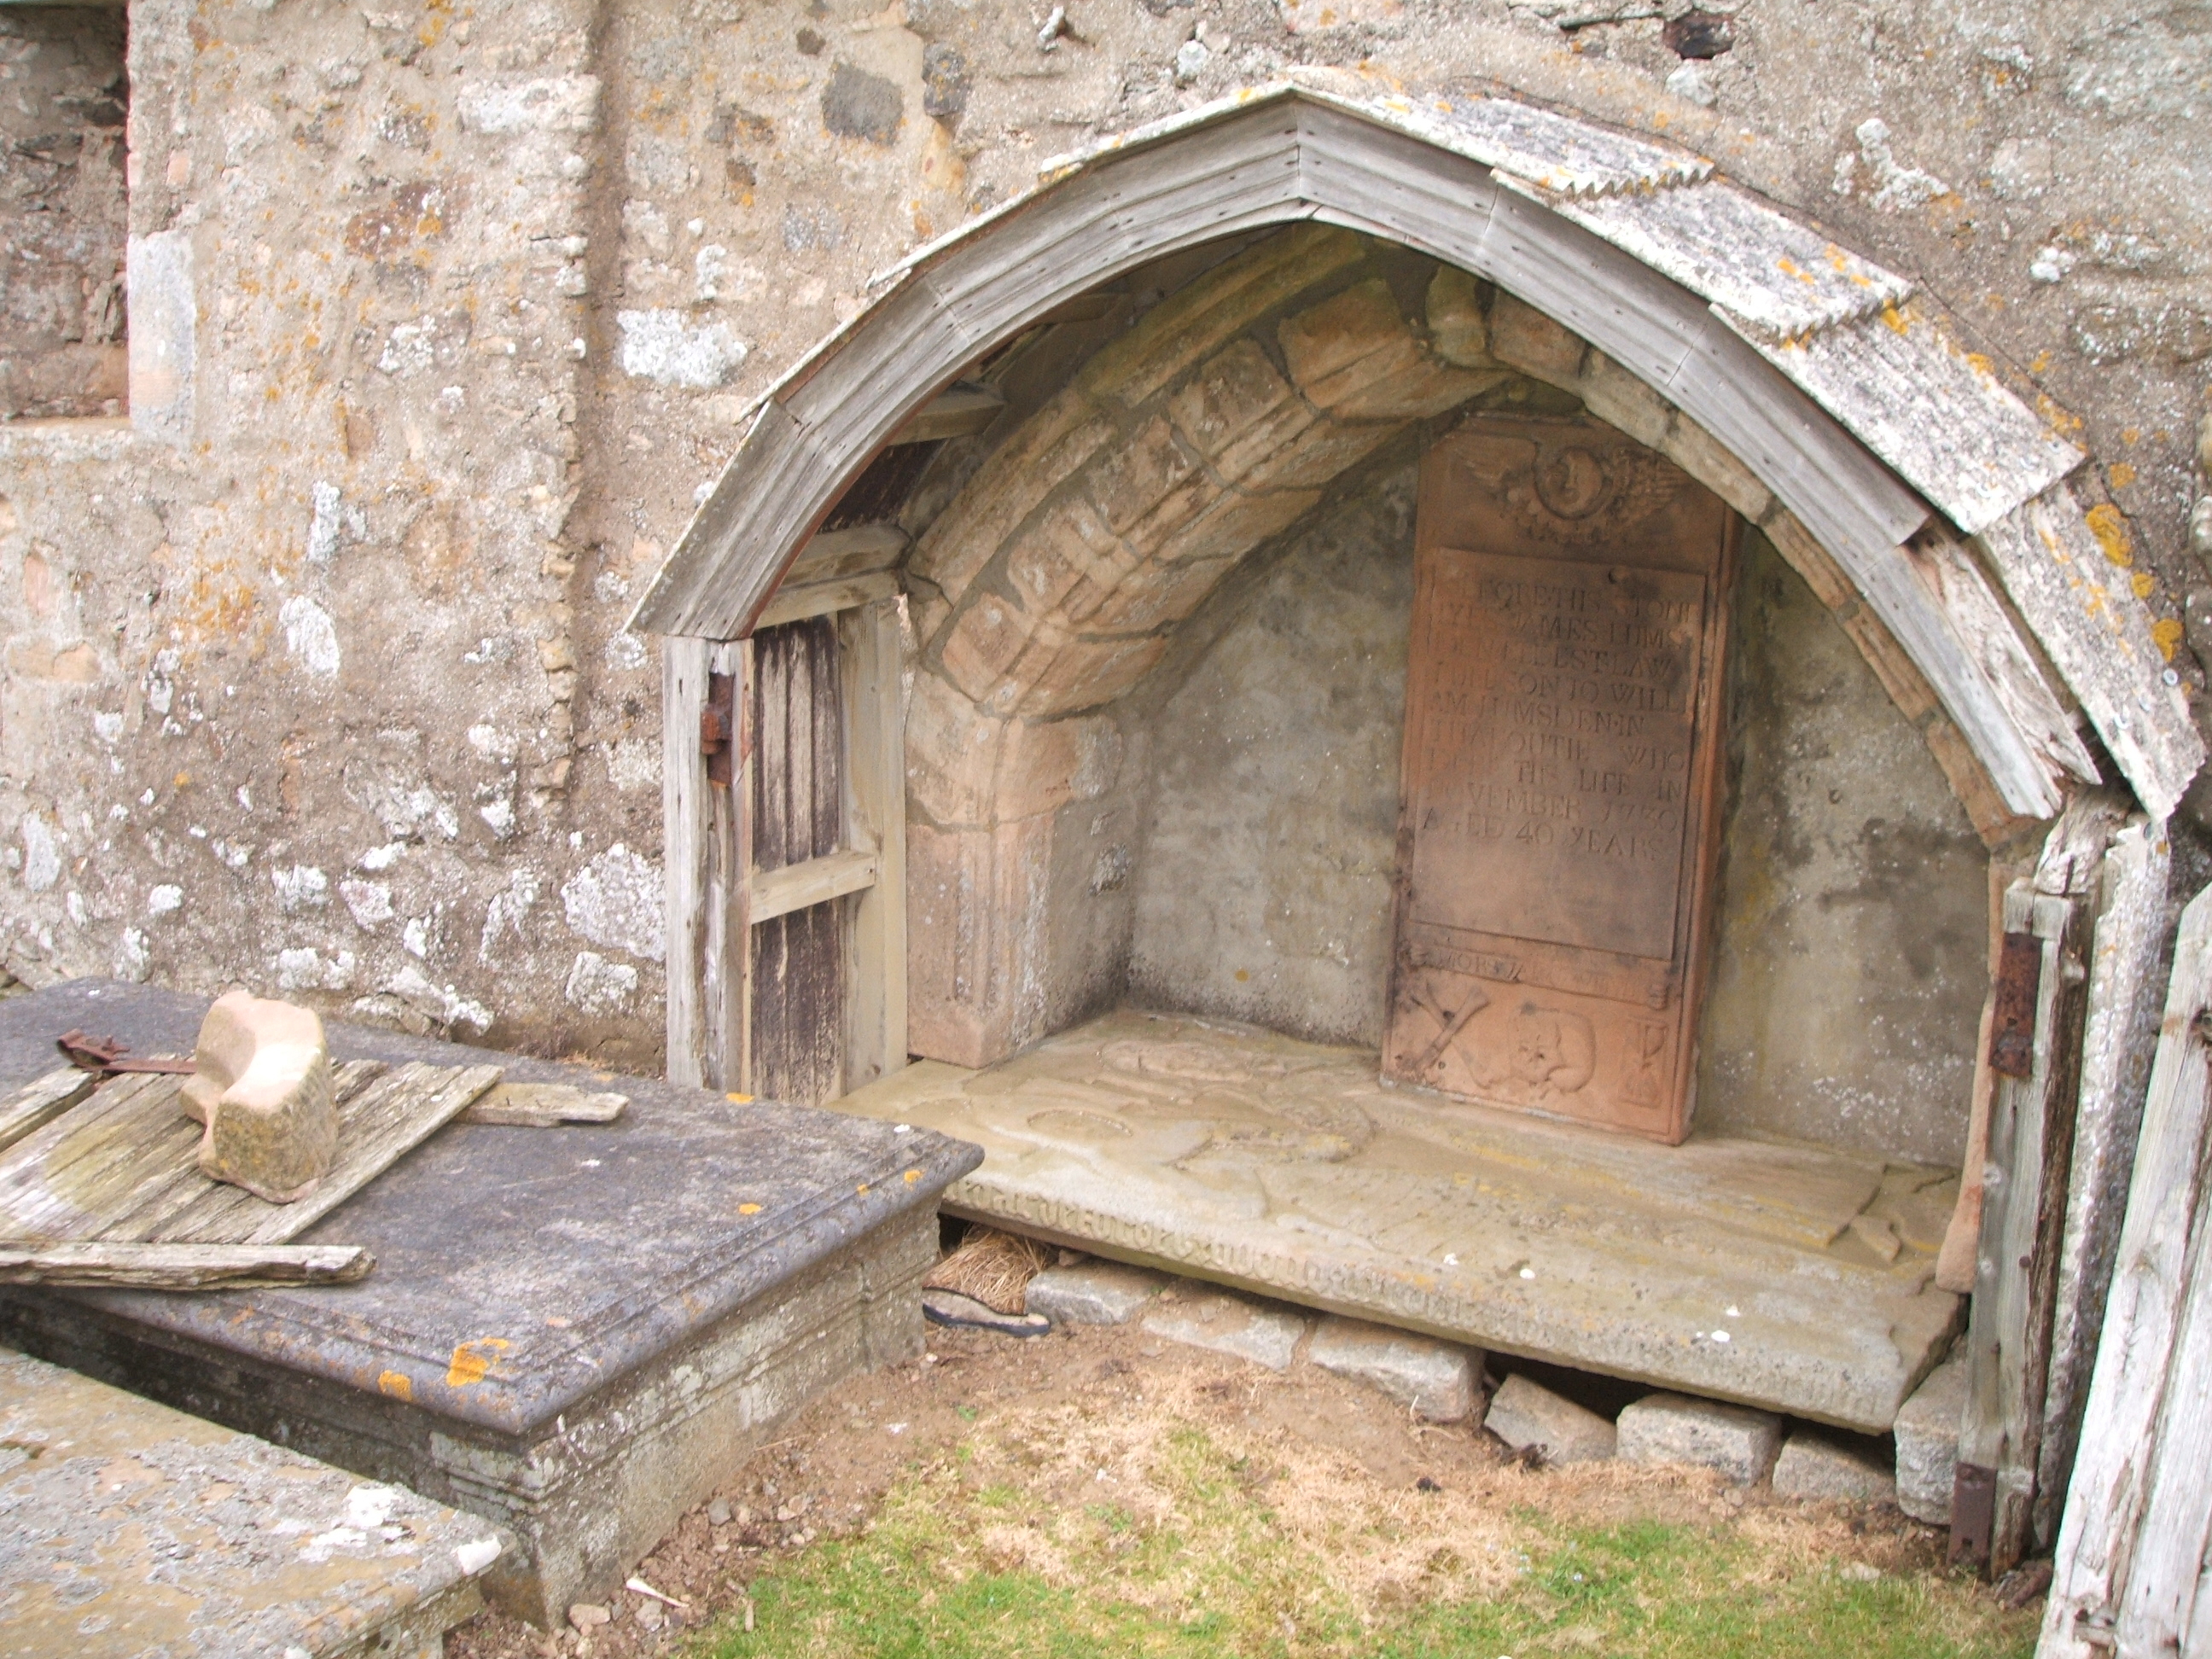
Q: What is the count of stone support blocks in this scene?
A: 7